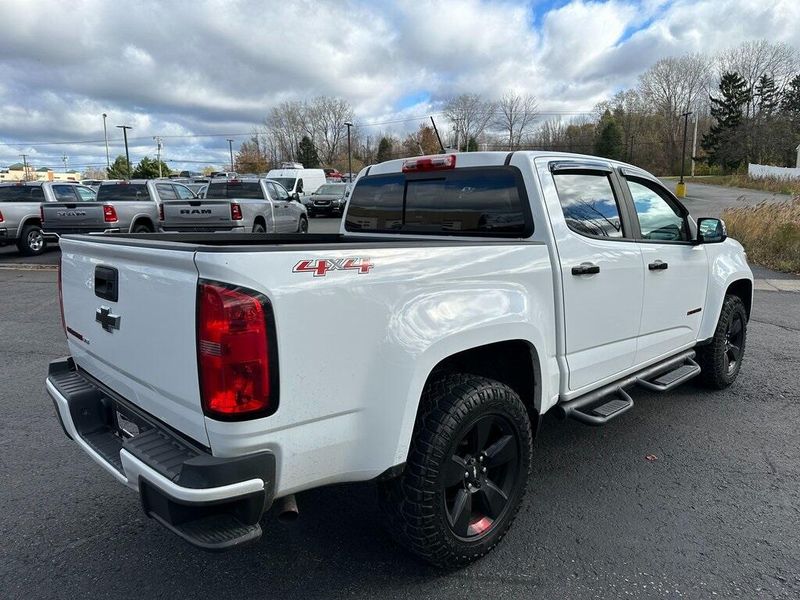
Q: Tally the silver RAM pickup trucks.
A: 3